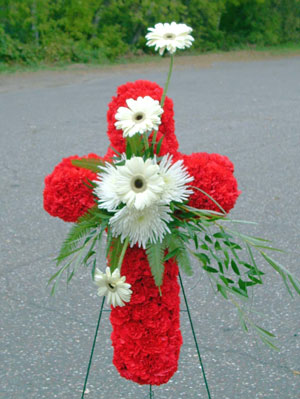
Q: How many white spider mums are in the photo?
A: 3